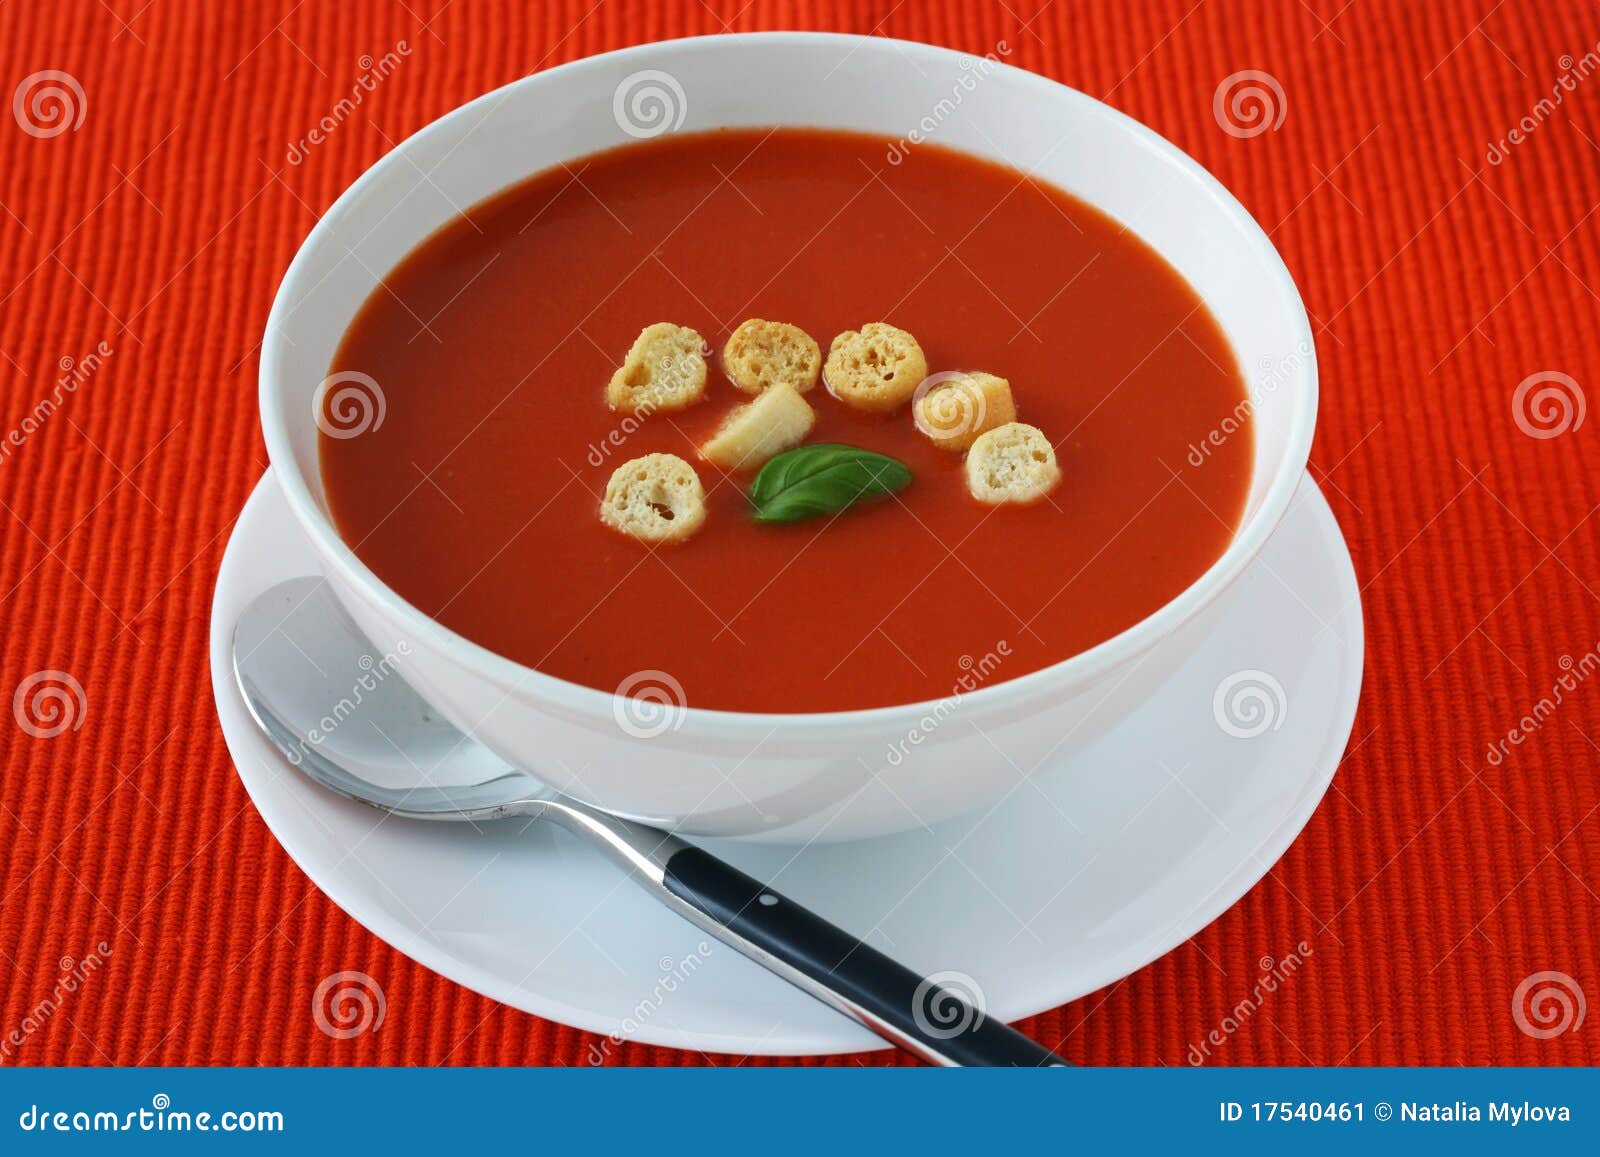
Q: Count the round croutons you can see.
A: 5